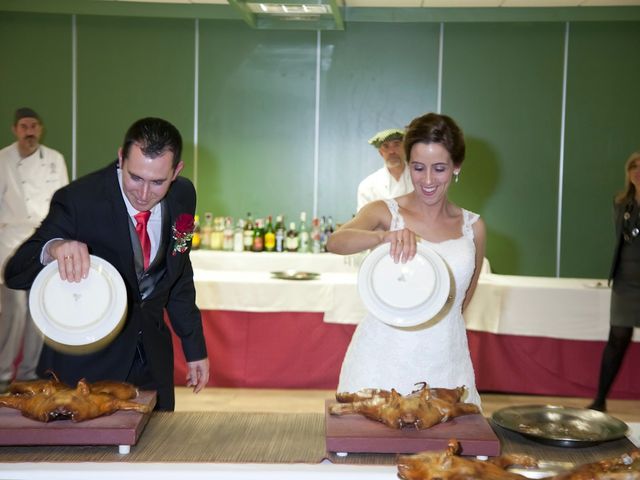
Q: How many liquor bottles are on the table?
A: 14